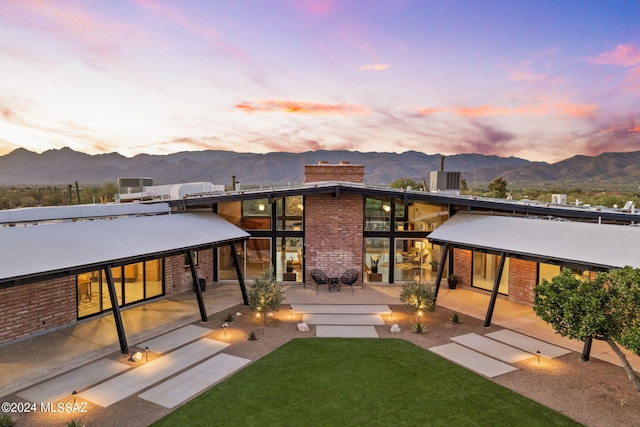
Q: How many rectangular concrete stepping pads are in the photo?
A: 10